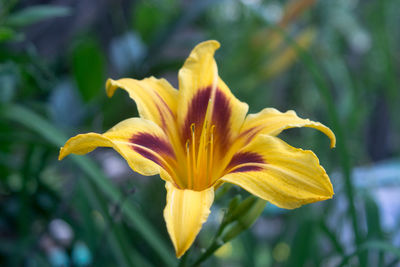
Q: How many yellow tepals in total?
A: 6